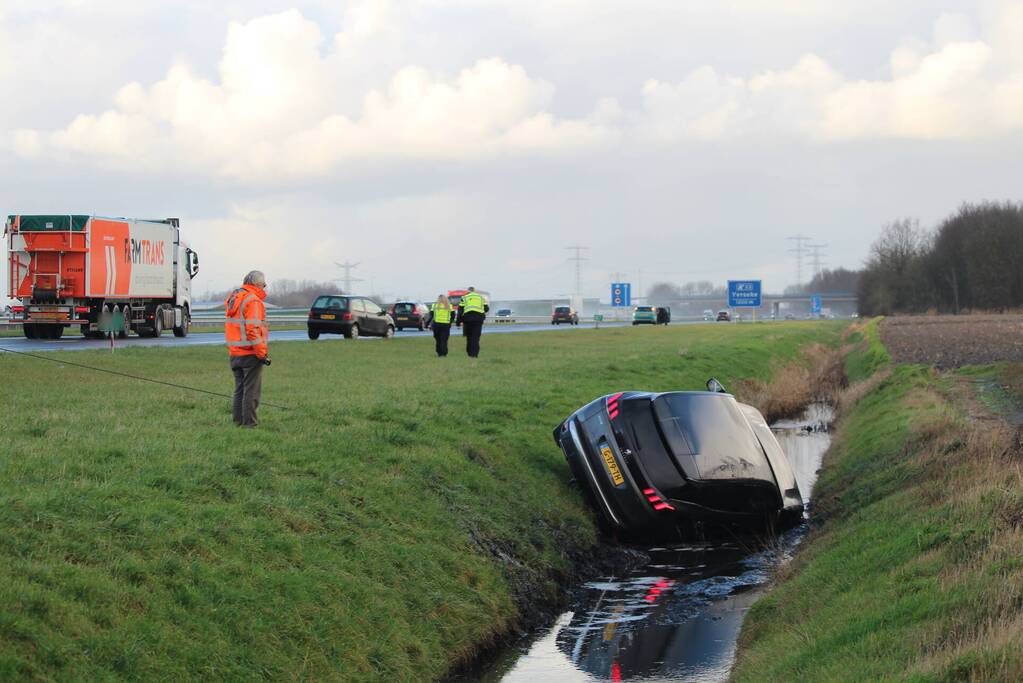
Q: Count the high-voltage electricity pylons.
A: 4